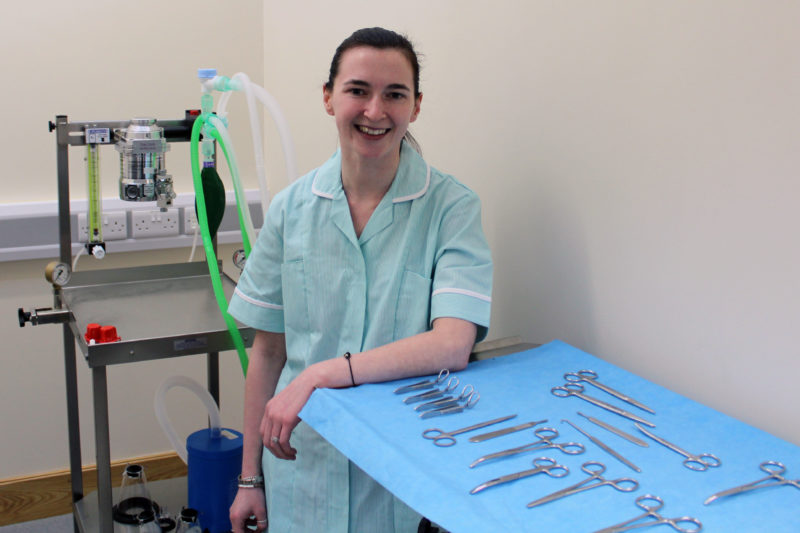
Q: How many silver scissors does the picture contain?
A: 9